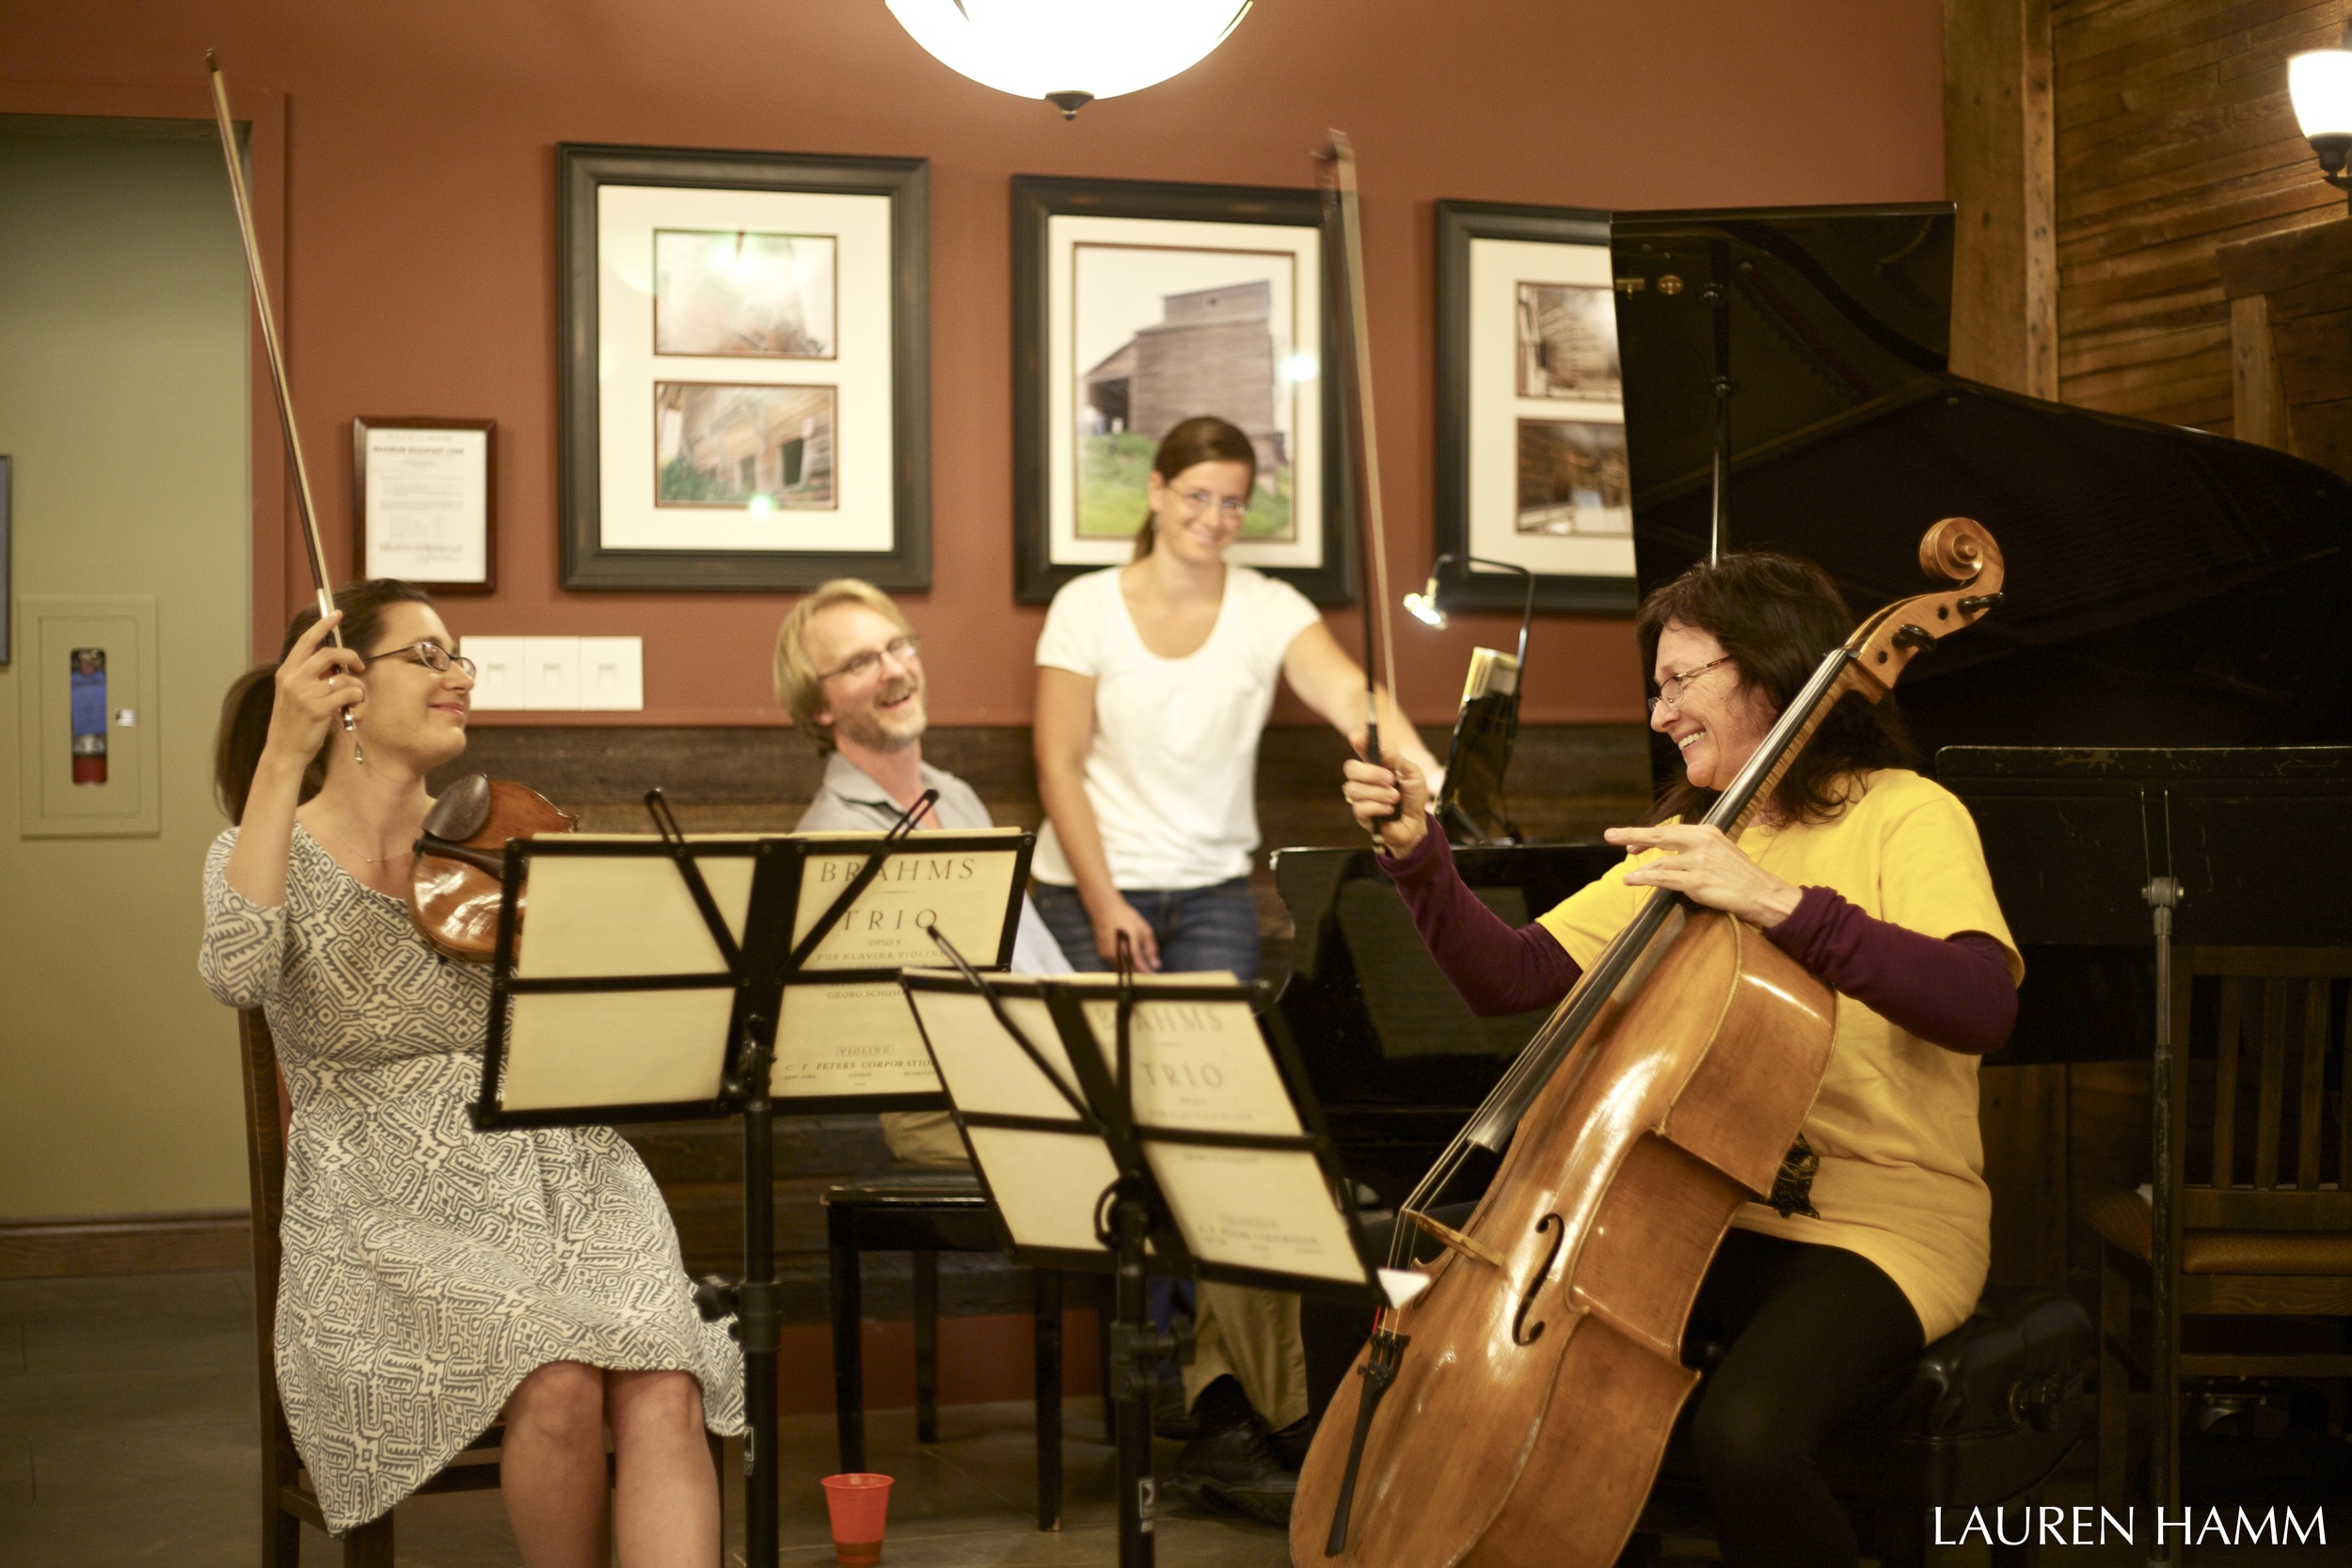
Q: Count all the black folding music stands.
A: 2